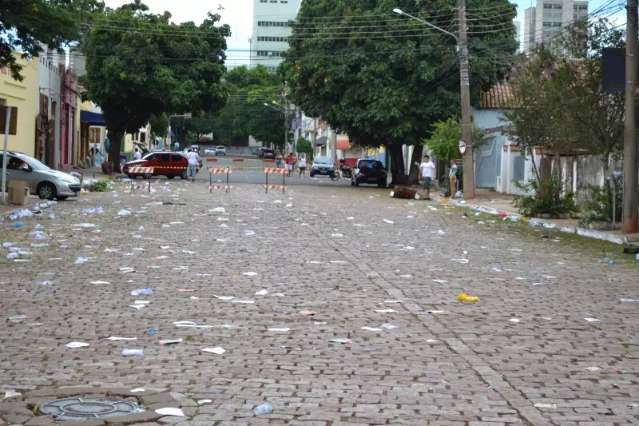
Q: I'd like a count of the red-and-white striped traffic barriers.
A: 3